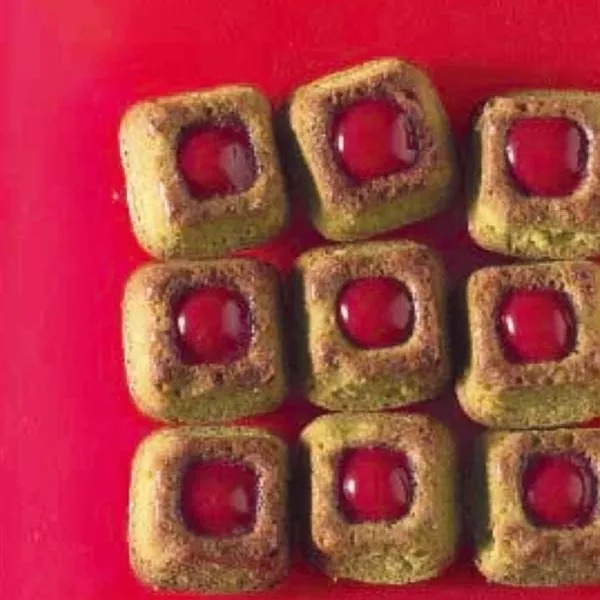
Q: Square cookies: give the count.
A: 9